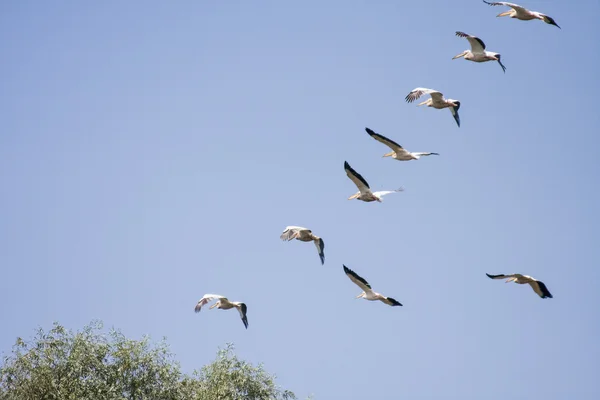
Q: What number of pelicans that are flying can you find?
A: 9